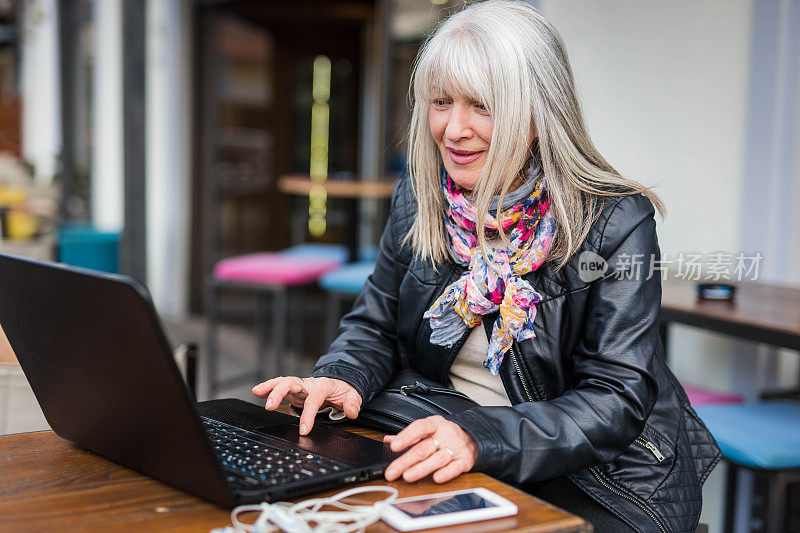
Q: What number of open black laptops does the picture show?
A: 1